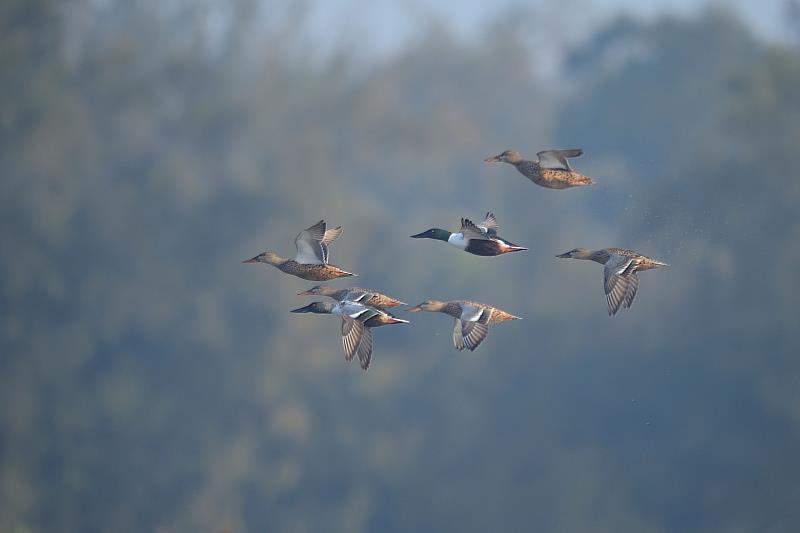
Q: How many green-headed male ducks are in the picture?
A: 2